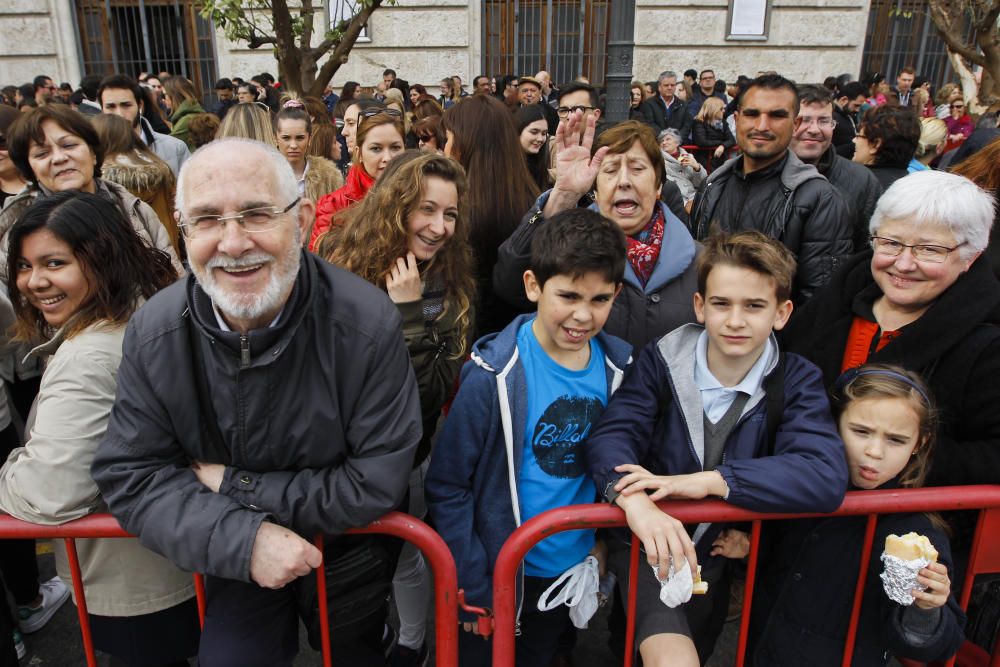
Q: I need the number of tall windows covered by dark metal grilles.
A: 3